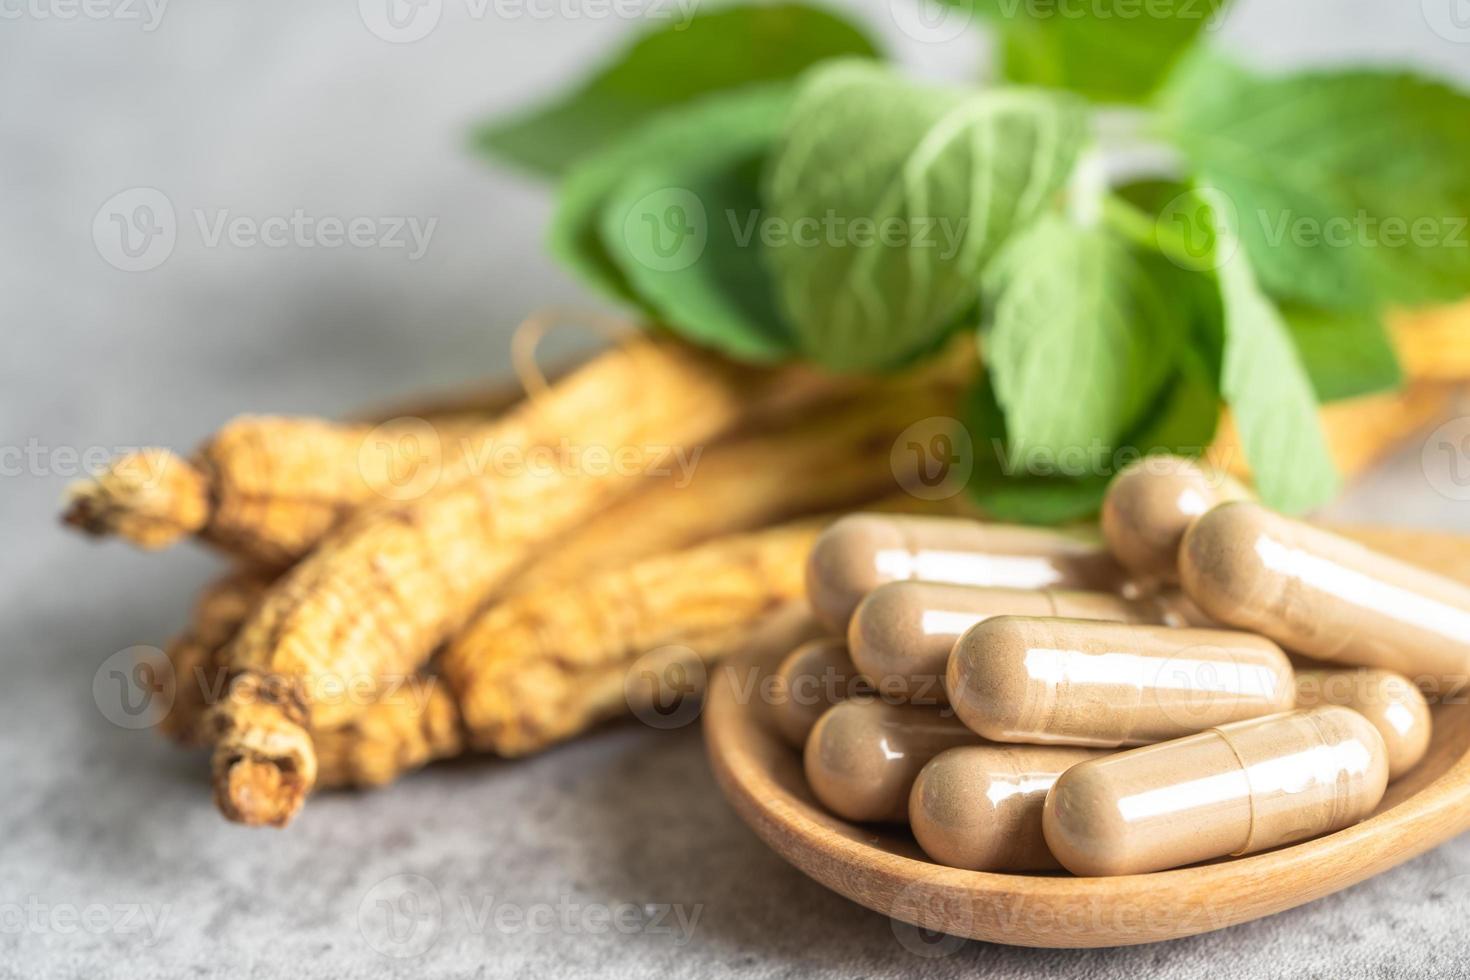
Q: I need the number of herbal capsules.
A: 10